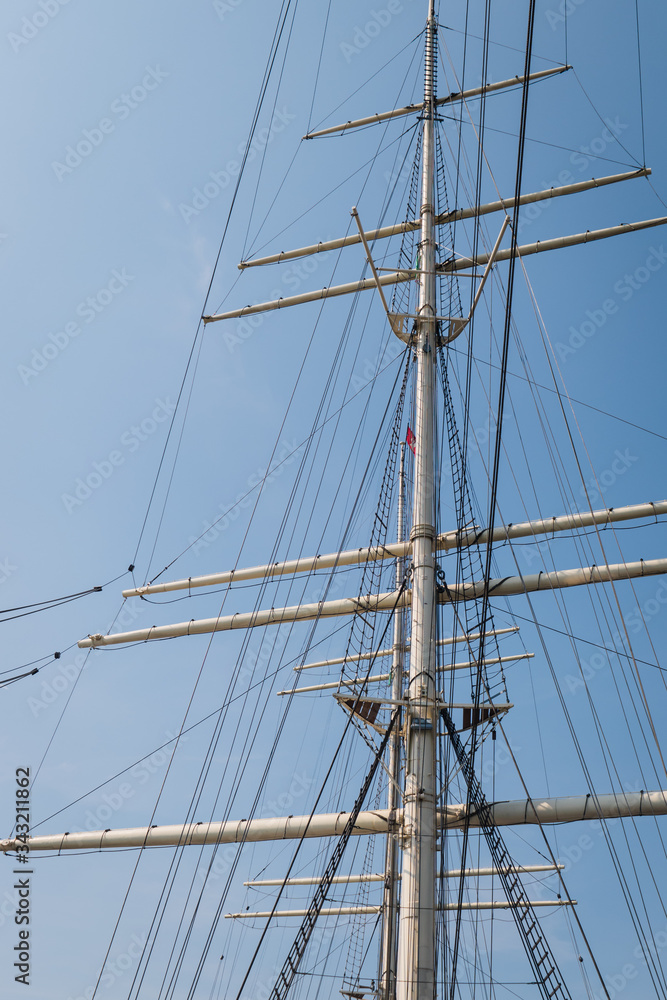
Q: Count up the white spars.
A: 10